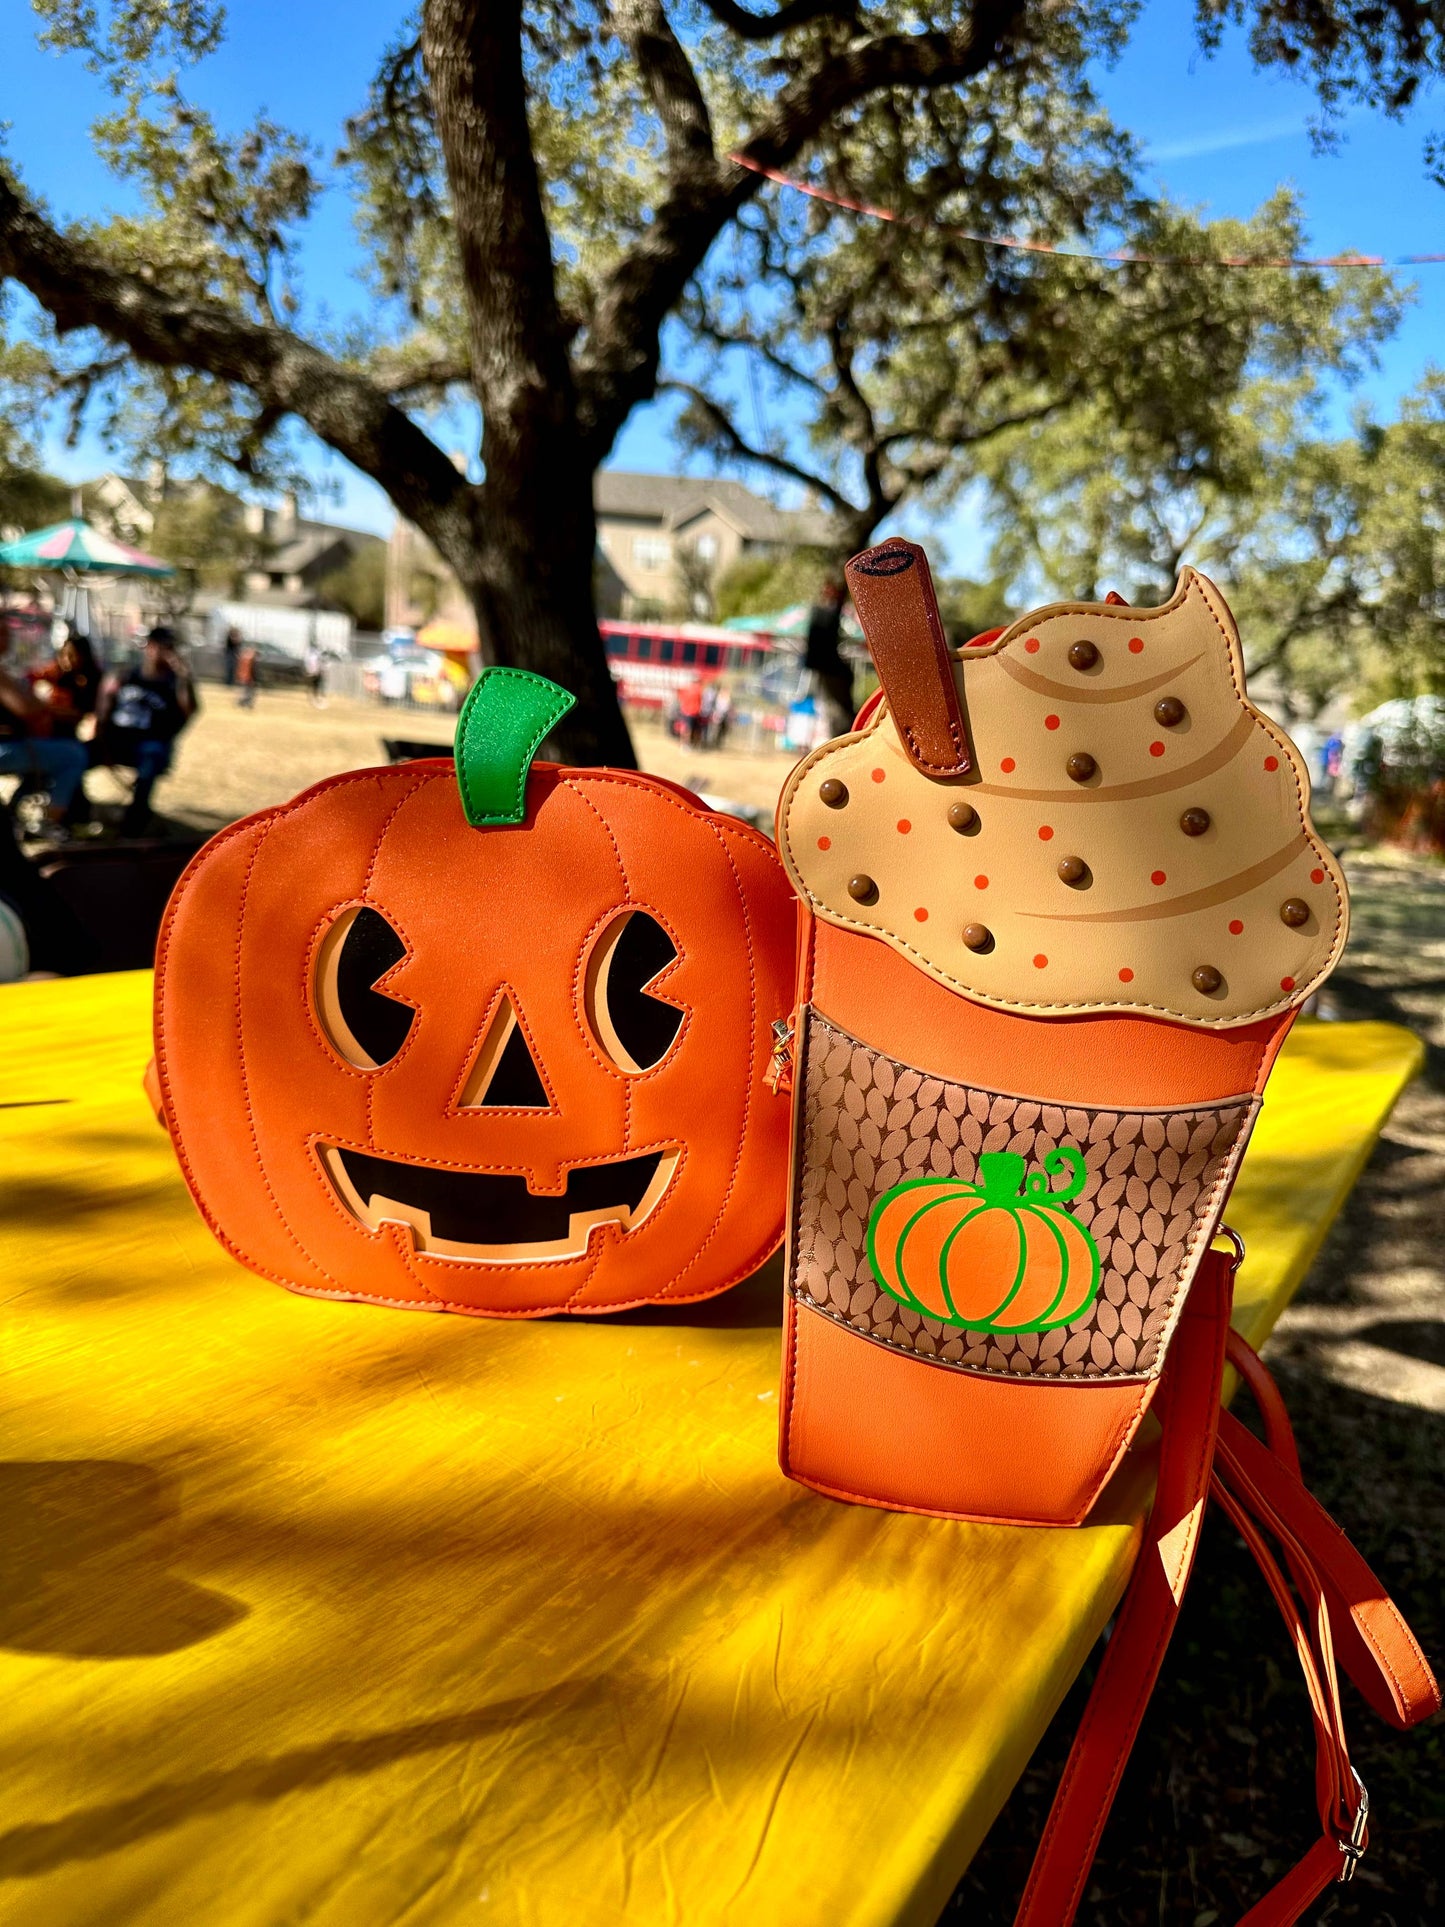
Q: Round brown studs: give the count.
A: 11